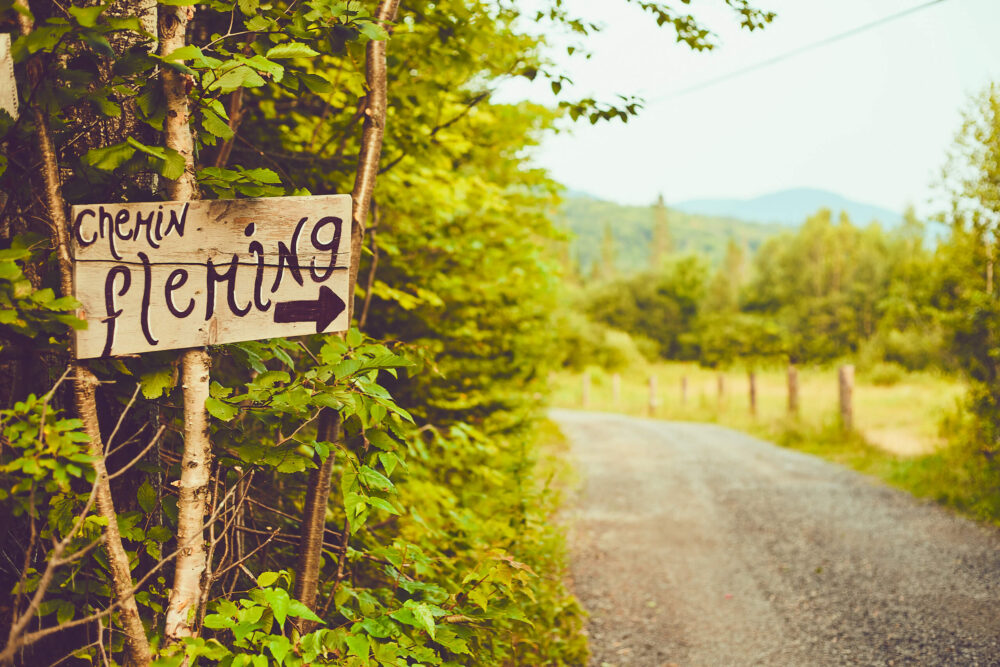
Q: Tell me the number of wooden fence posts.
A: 8